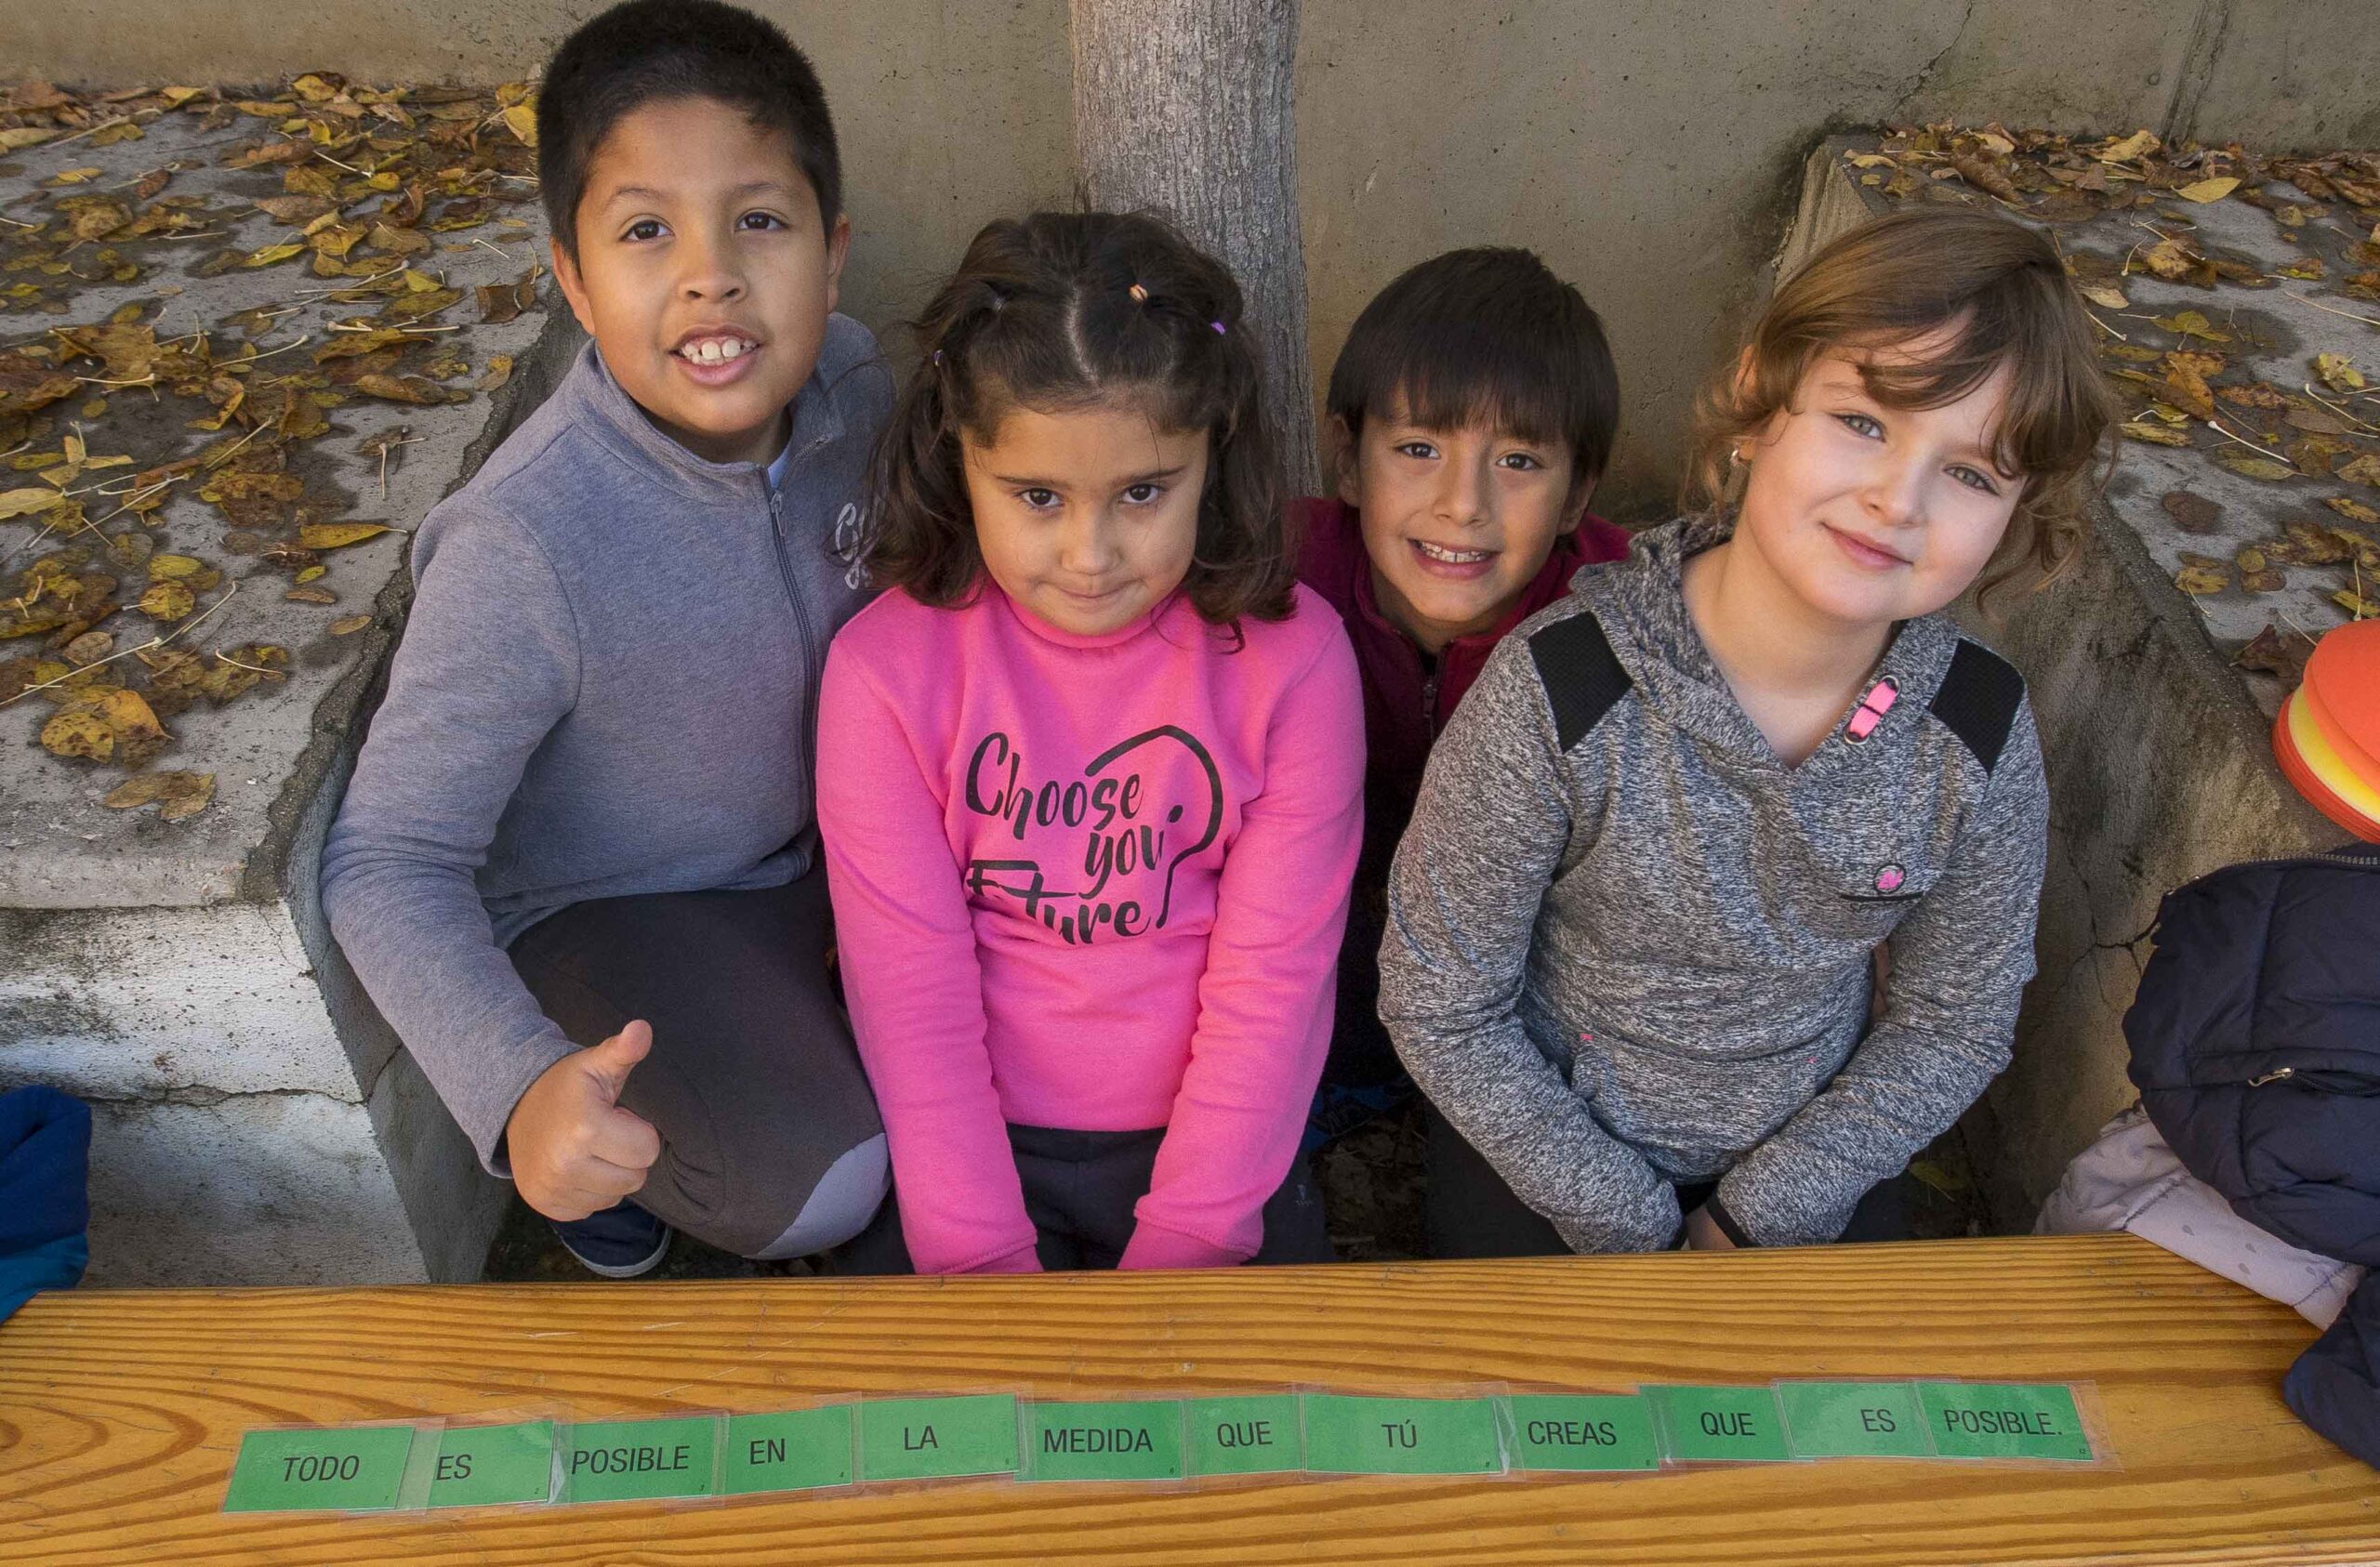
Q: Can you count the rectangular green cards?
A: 12